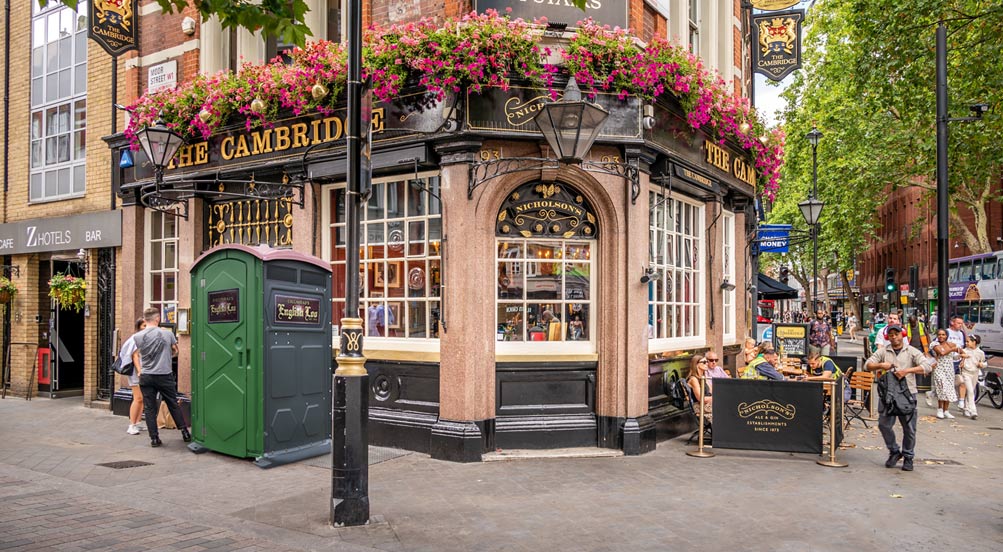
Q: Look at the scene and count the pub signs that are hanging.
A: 2